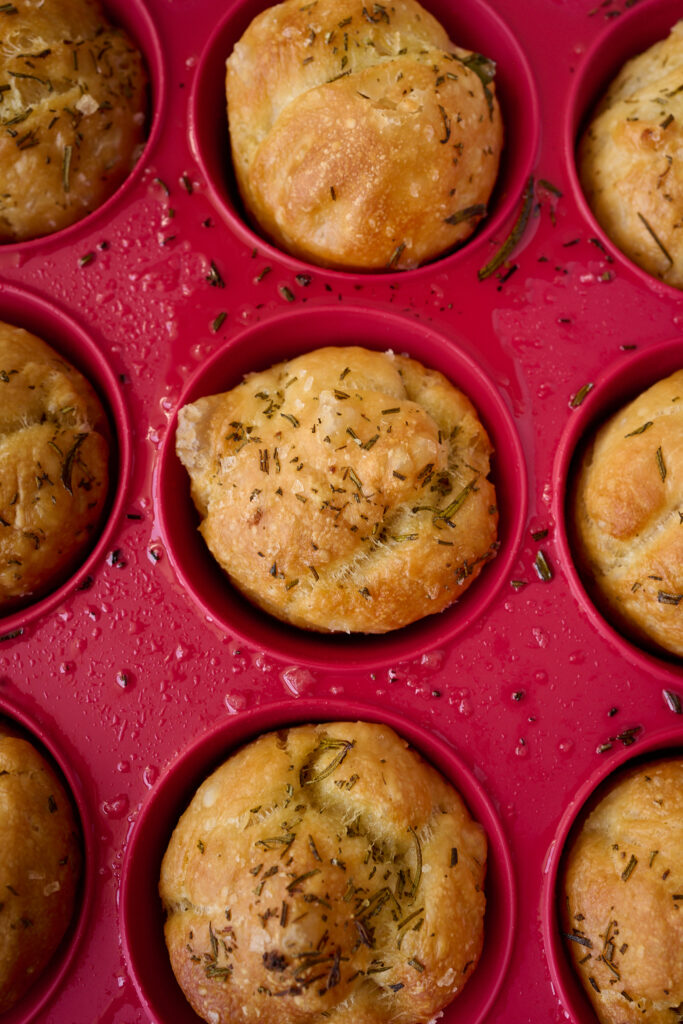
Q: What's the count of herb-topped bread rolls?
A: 9